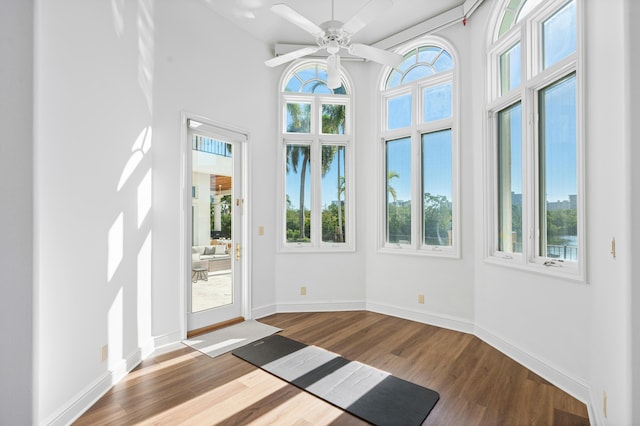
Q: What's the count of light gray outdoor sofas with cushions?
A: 1